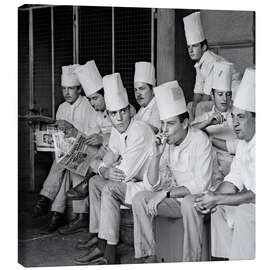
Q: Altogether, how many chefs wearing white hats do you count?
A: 8